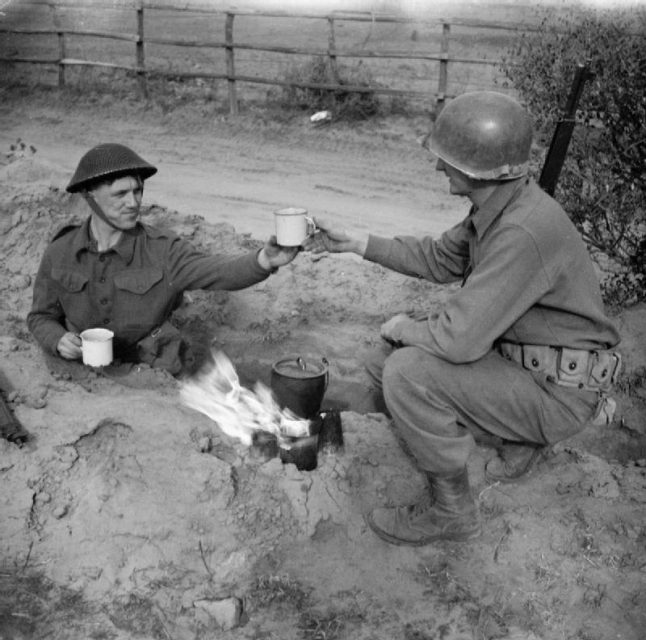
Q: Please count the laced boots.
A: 2